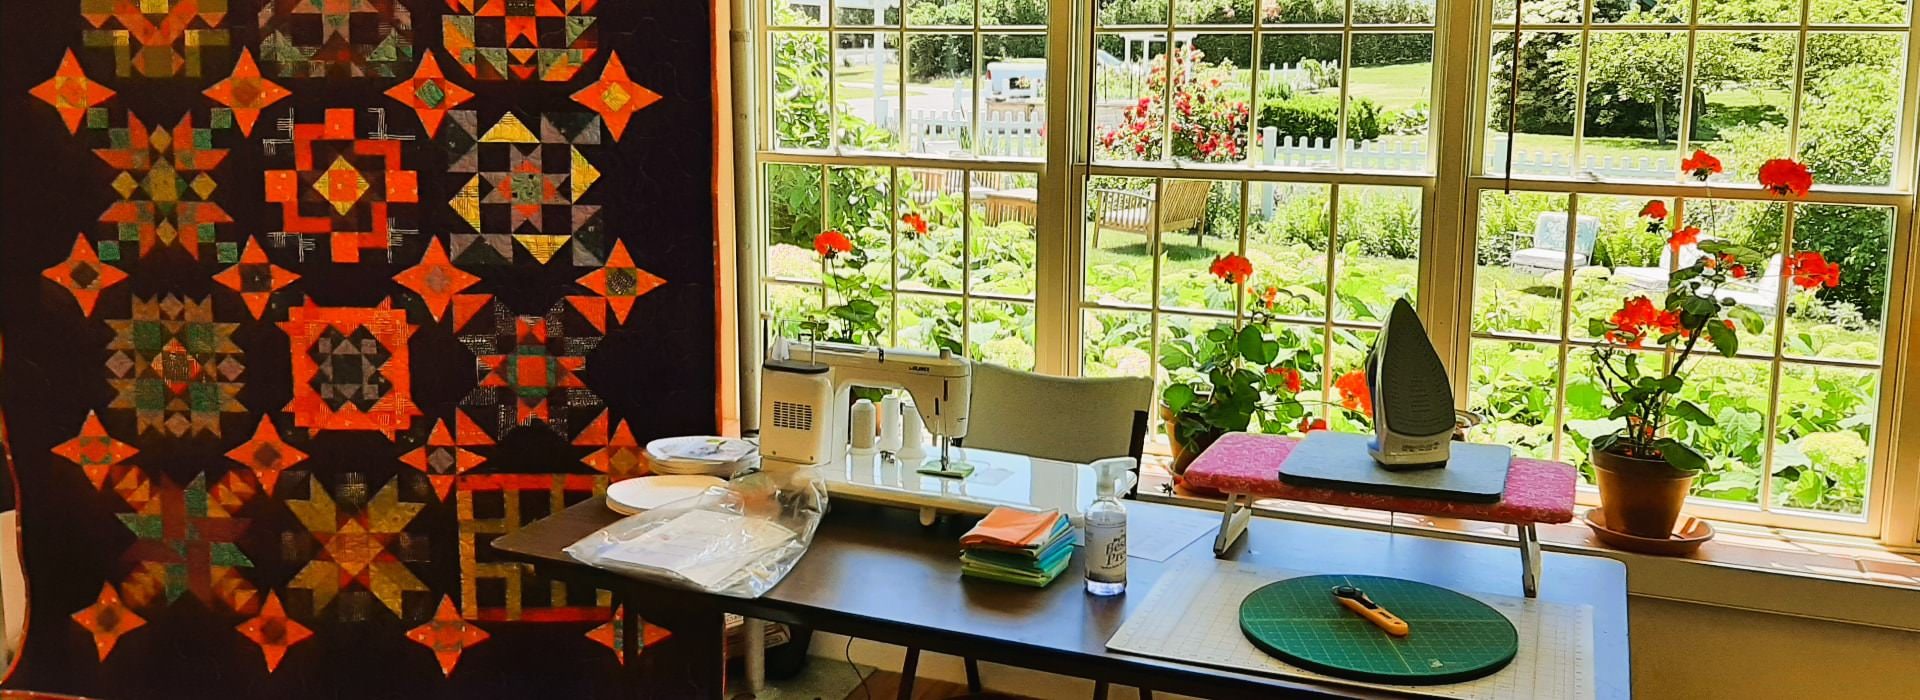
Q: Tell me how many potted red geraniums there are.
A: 3